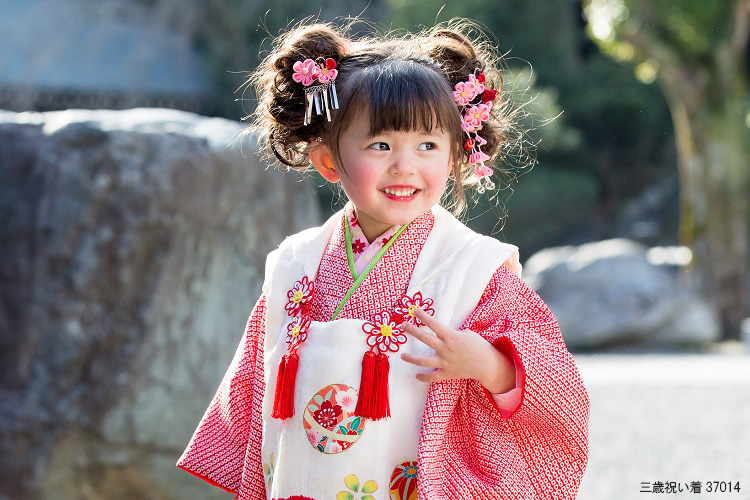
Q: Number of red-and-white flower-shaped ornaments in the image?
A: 4